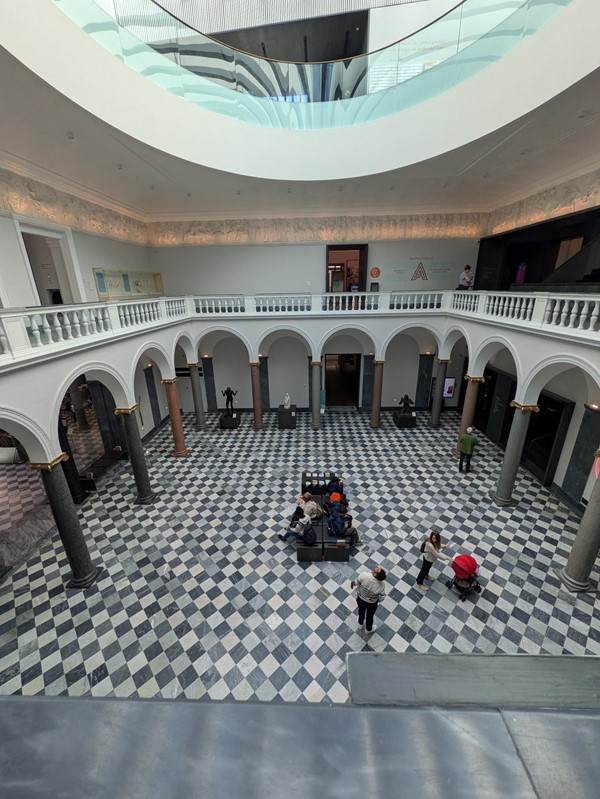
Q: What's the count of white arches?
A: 11